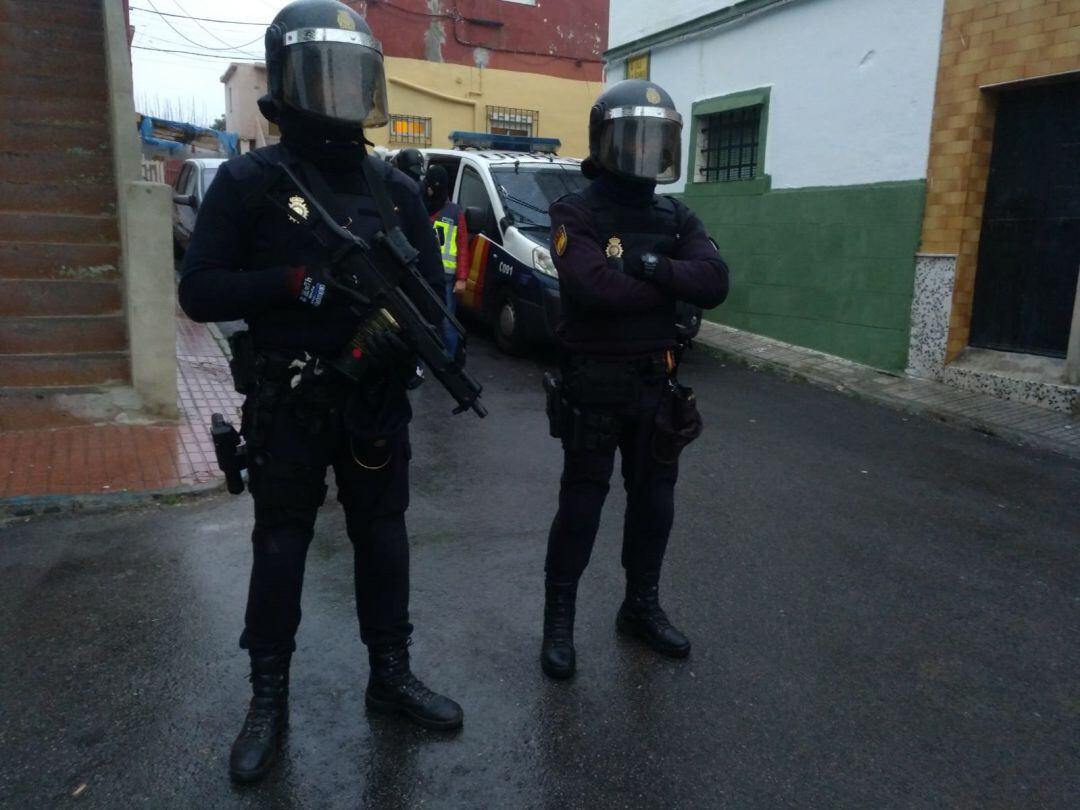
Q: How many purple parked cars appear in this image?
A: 0